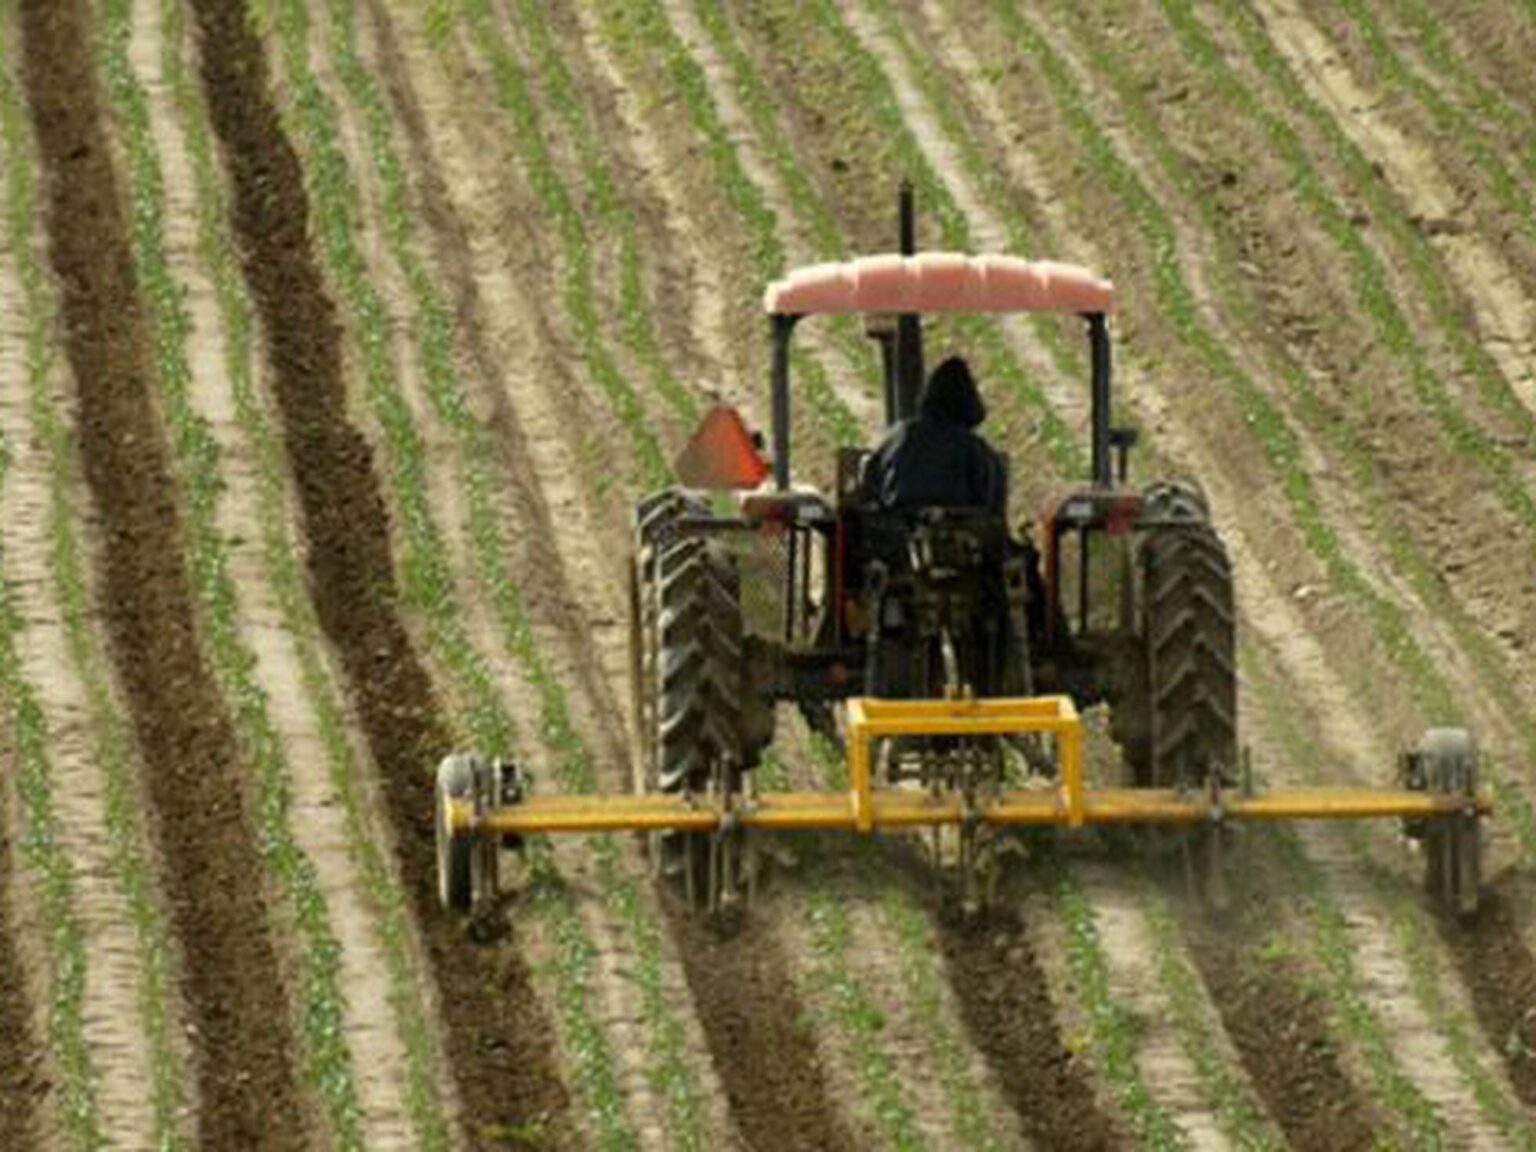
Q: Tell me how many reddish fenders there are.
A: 2